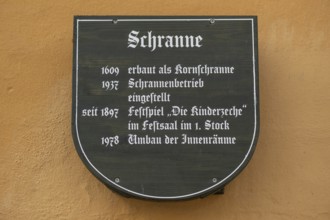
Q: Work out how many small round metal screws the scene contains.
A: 4